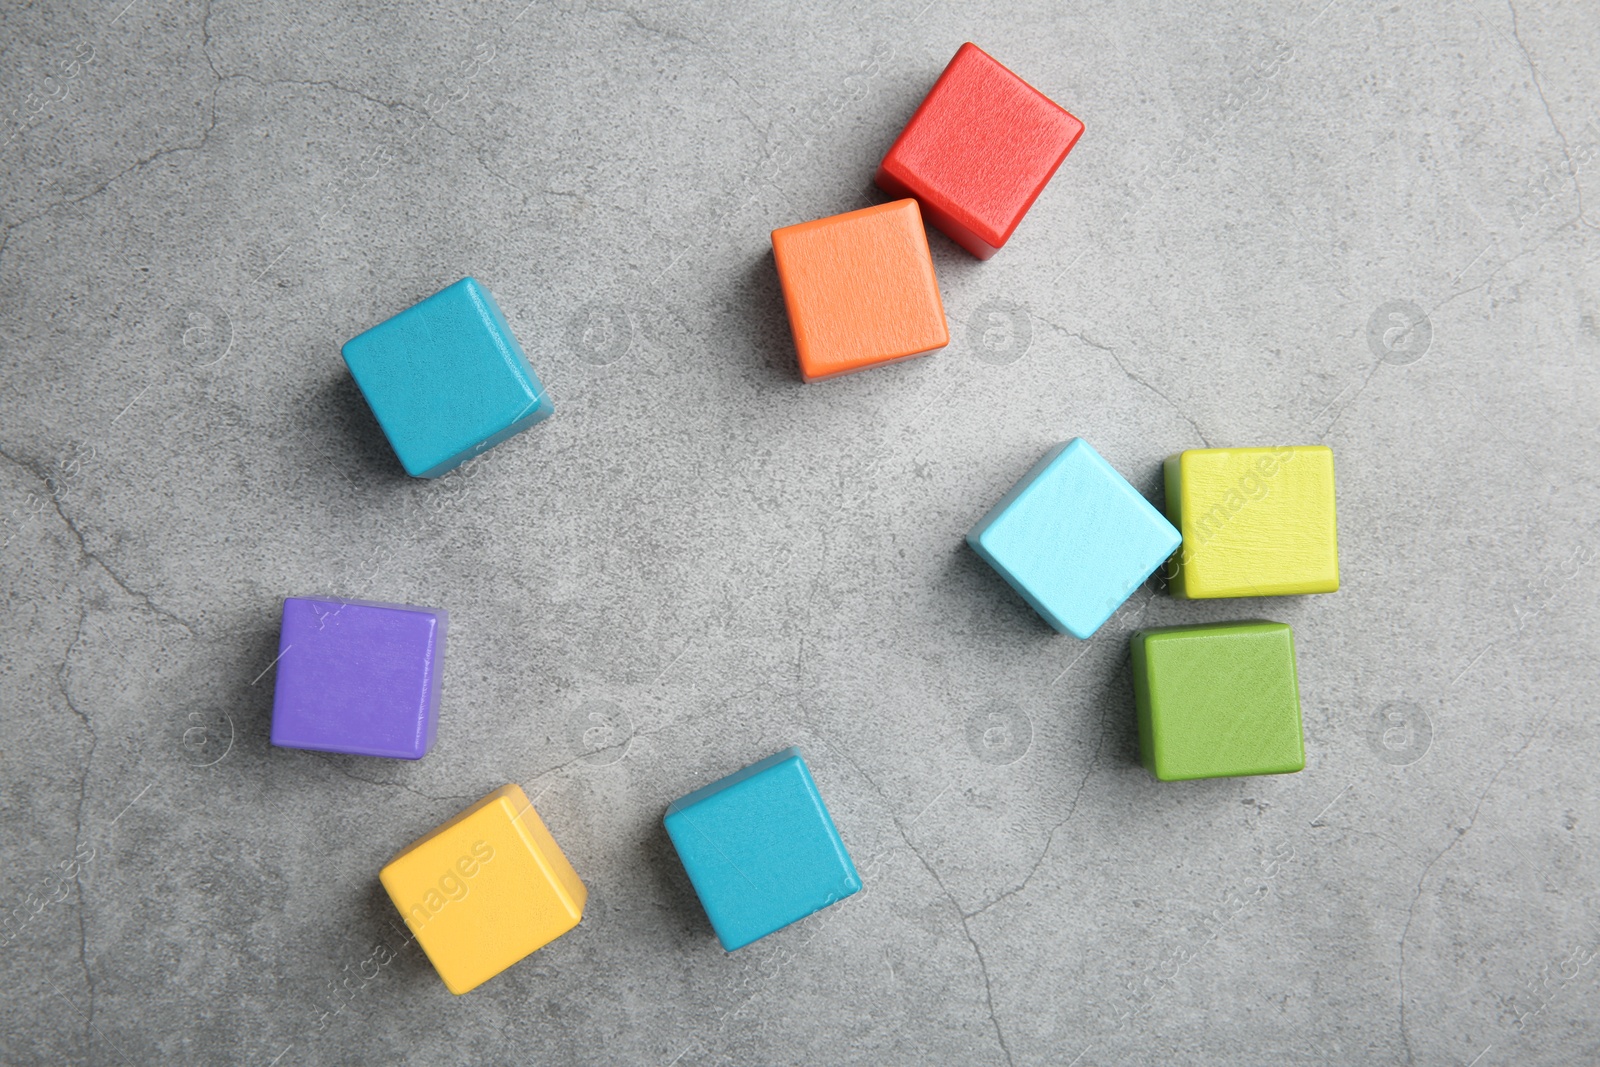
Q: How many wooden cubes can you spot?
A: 9